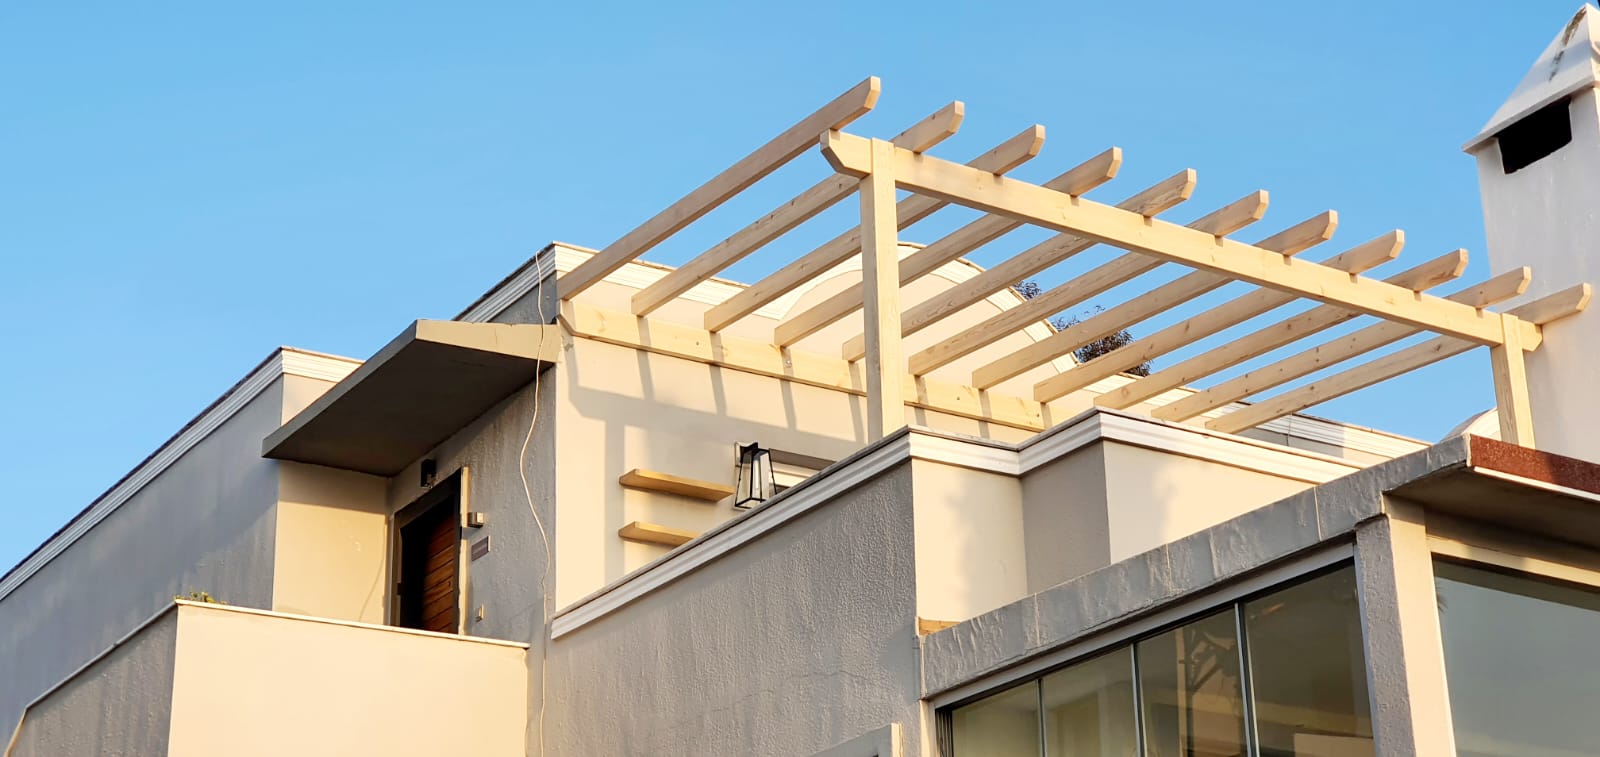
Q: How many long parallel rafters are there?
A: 11